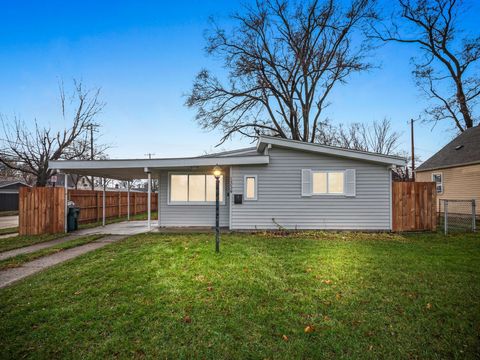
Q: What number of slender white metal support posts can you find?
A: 4